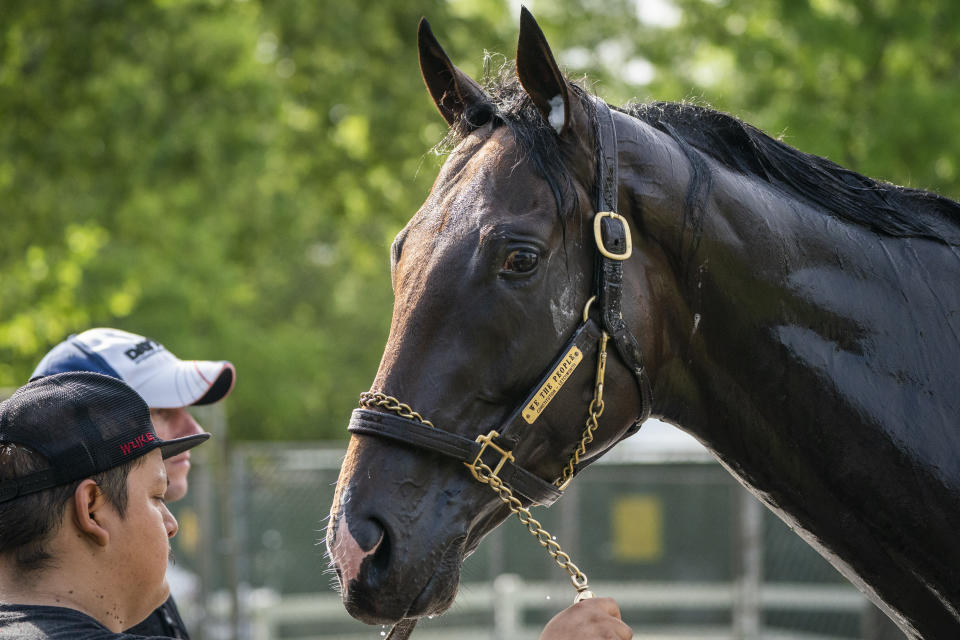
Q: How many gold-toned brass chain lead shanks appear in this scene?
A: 1